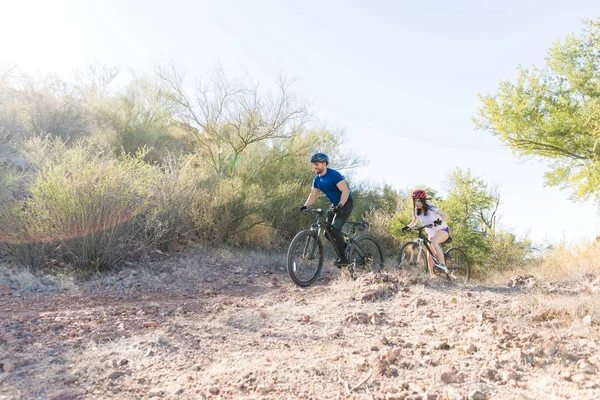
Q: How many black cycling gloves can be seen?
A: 4